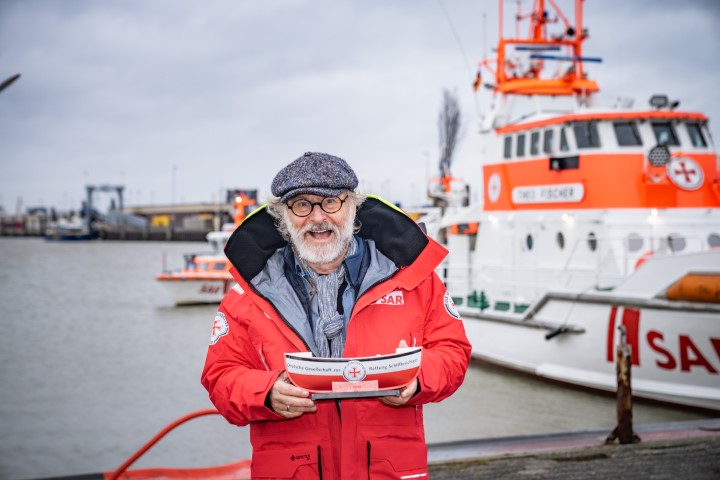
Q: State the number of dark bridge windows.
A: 9